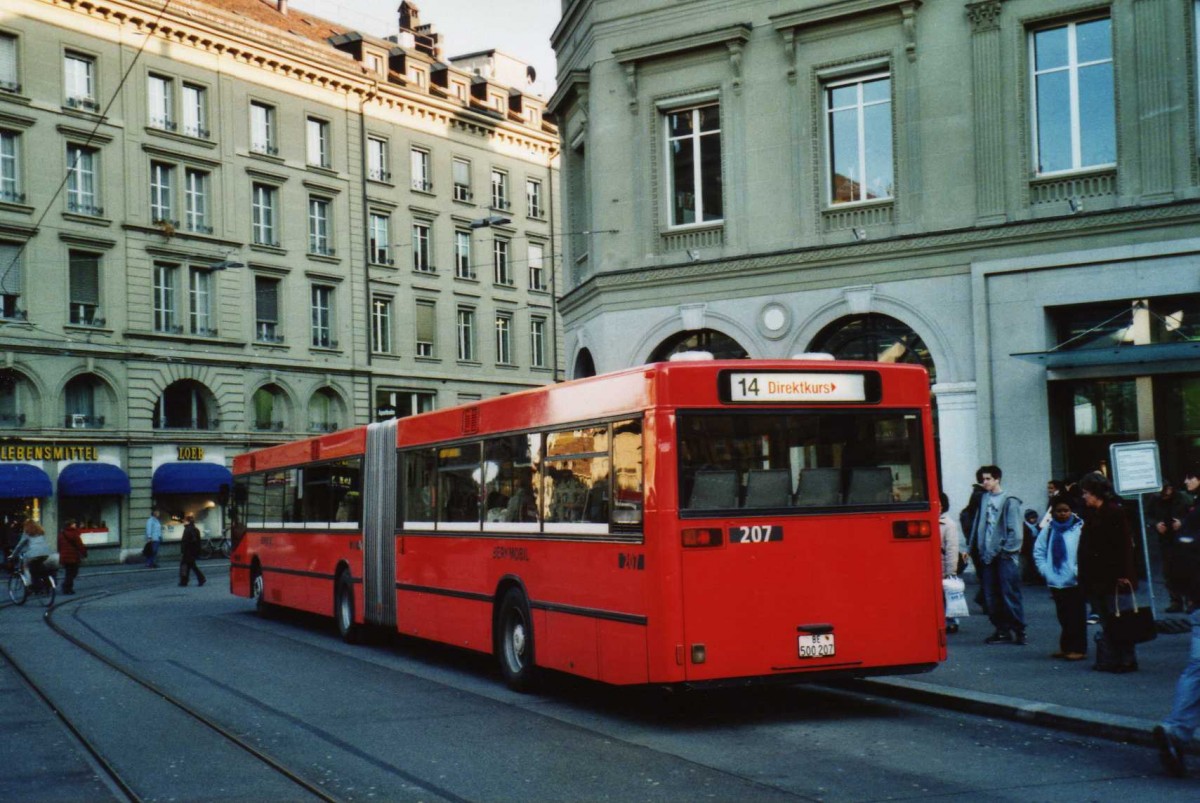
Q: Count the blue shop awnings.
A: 3